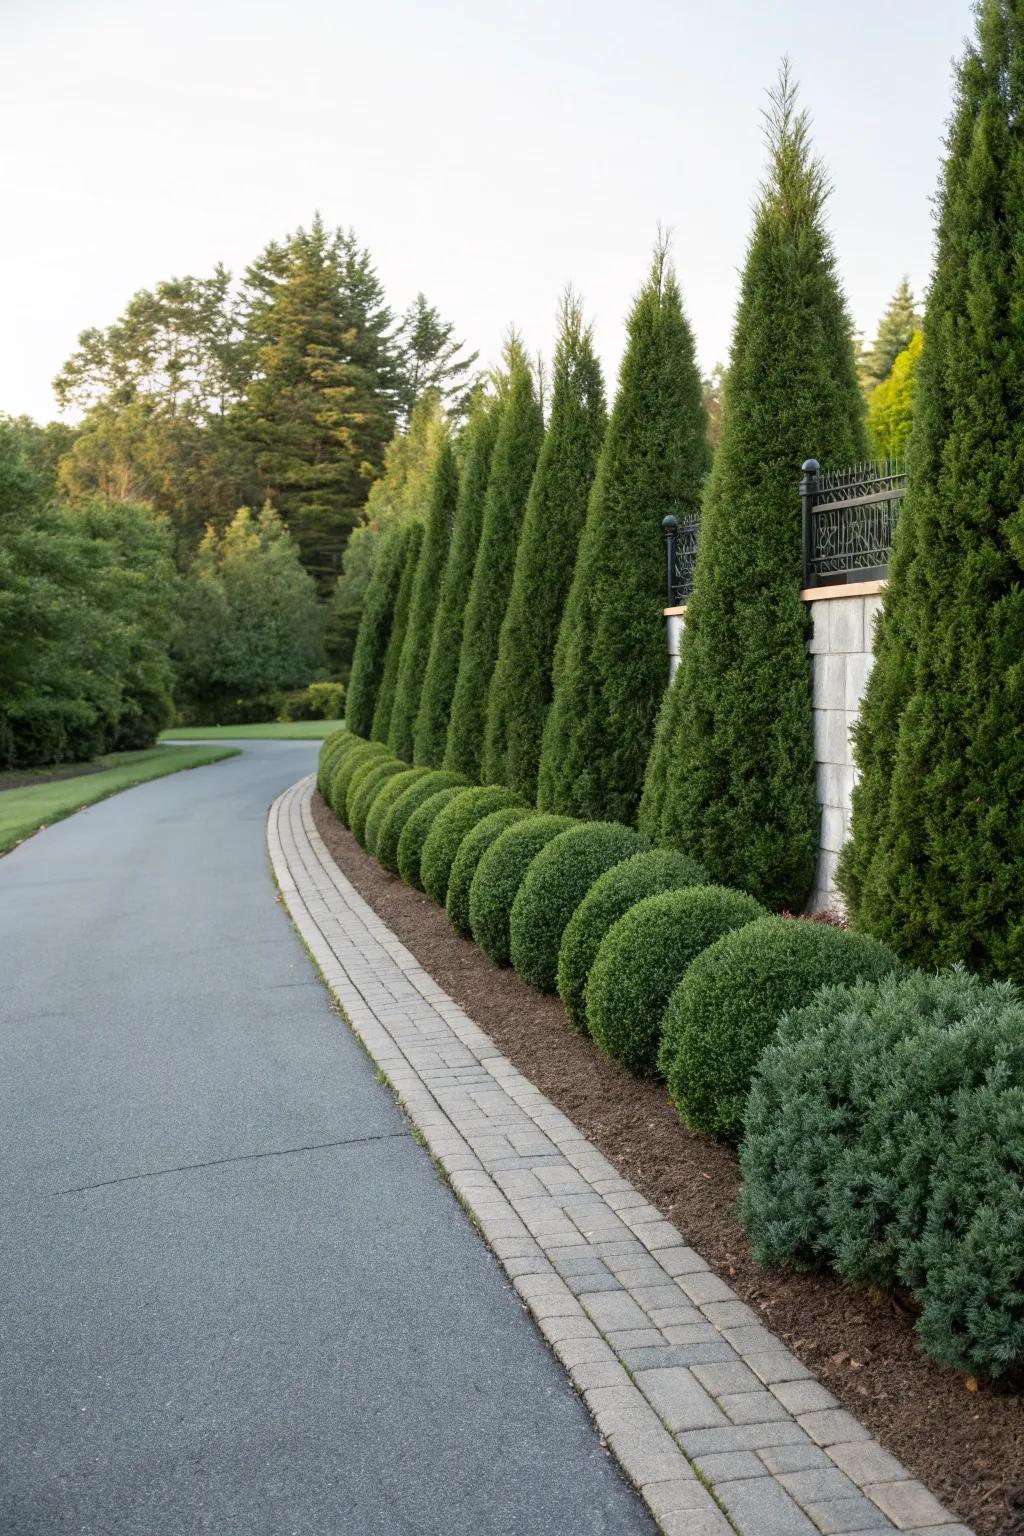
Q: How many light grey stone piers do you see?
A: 2